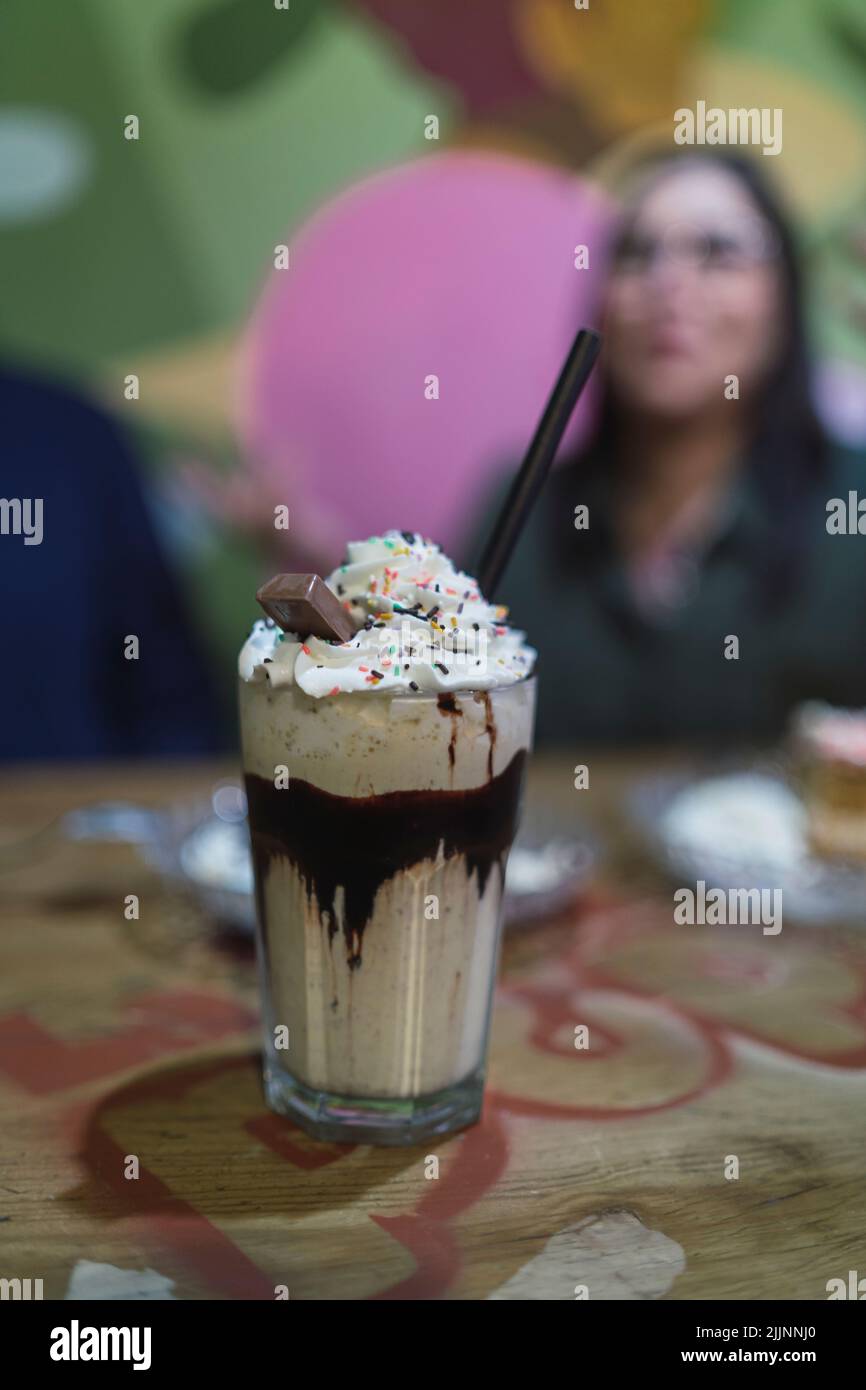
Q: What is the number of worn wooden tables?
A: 1